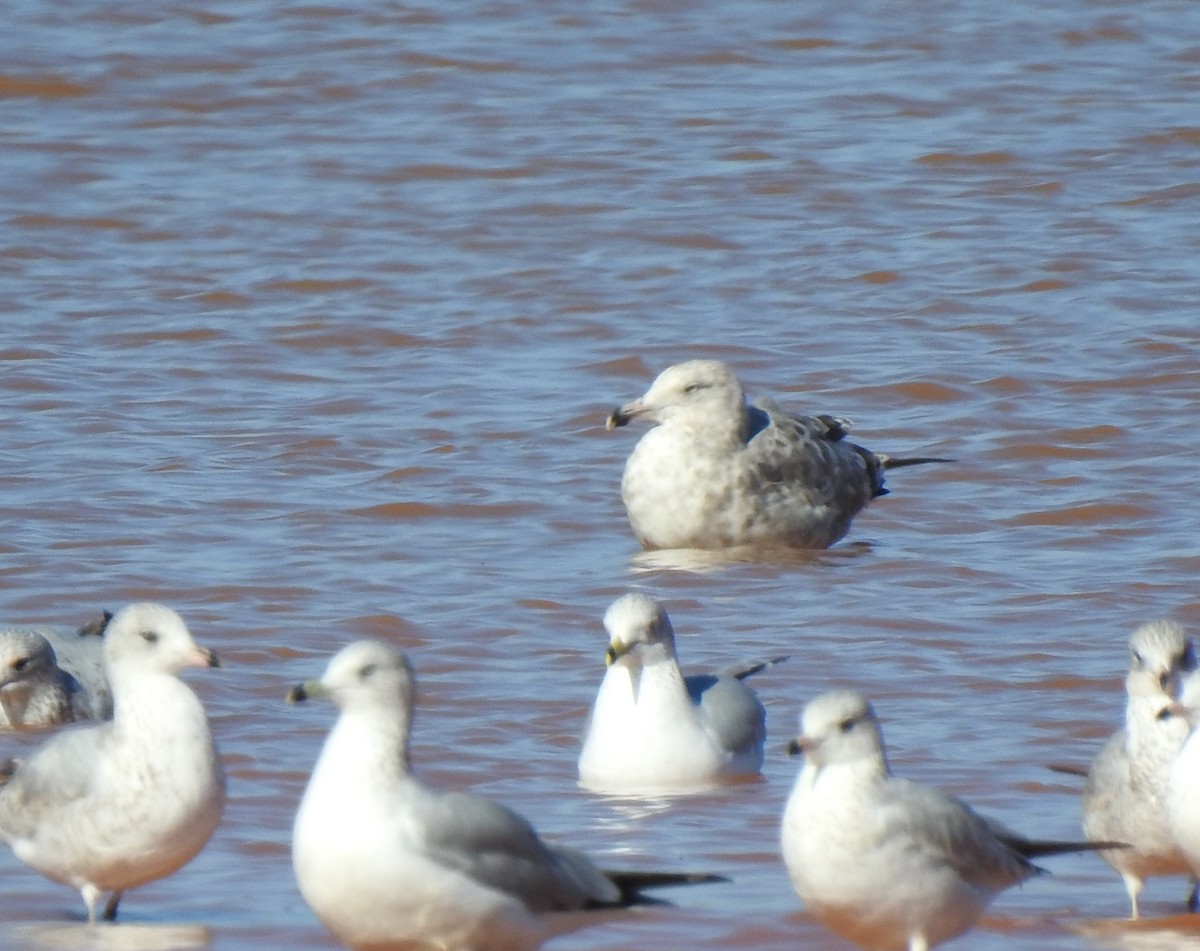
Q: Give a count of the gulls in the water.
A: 8